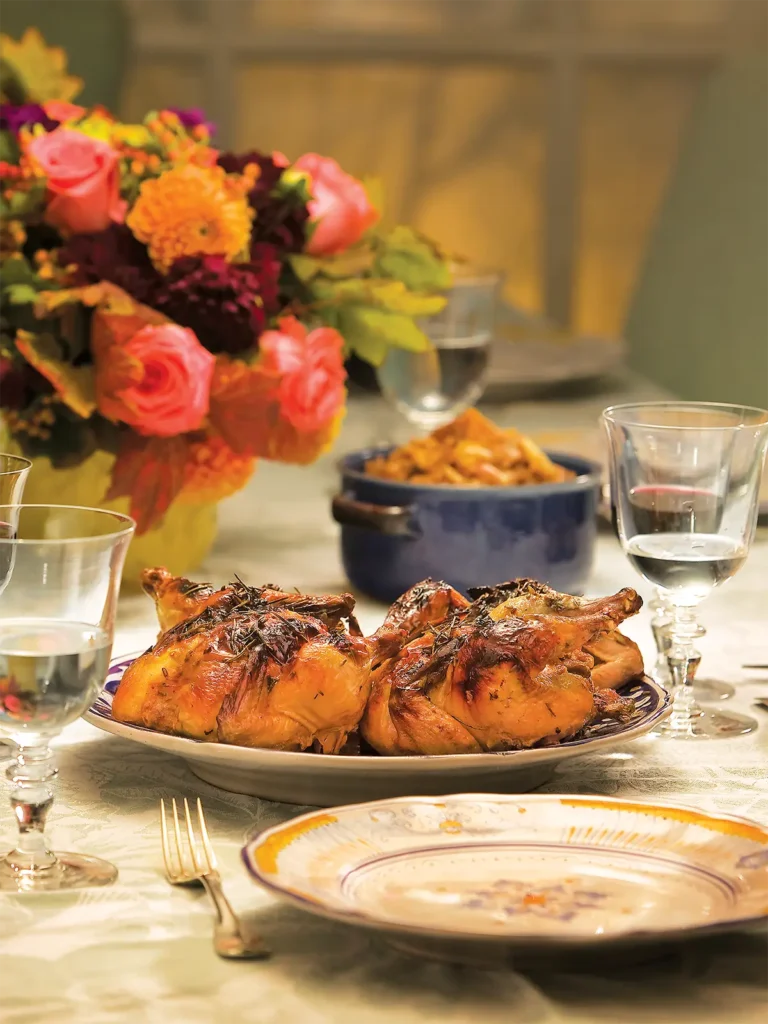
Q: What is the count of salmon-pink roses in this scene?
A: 4